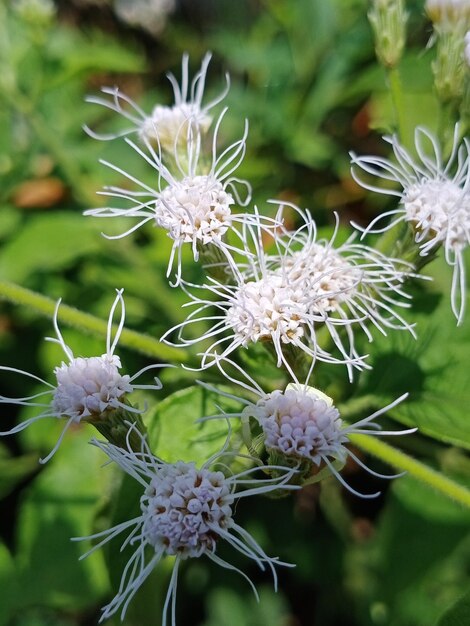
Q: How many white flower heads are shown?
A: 8